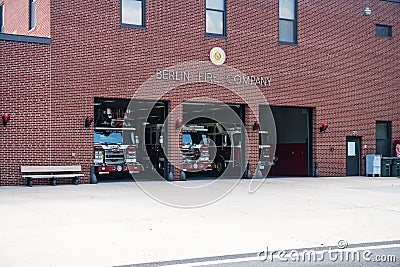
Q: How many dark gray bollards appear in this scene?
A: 6